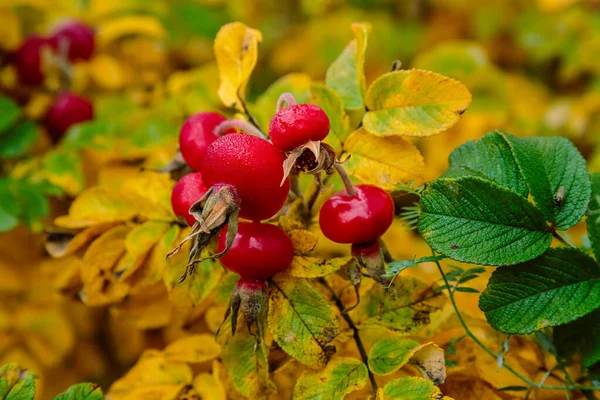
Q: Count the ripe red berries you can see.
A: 9